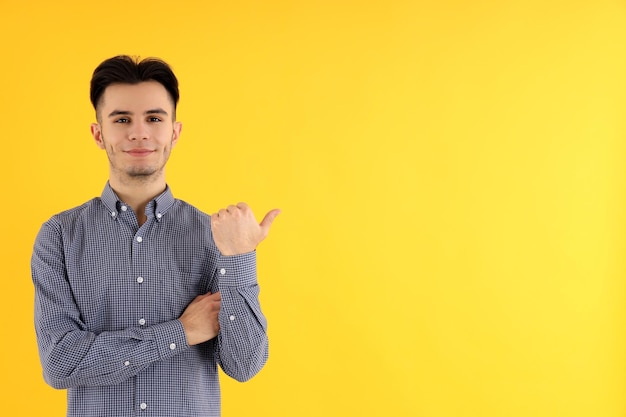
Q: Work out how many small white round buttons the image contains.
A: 11